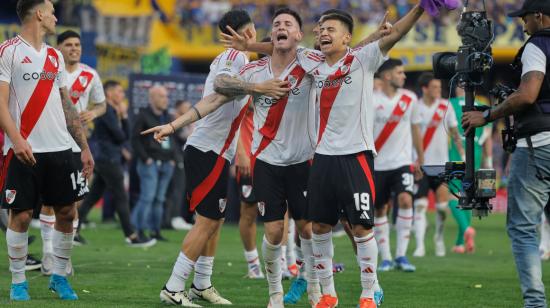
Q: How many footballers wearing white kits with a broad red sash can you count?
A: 7